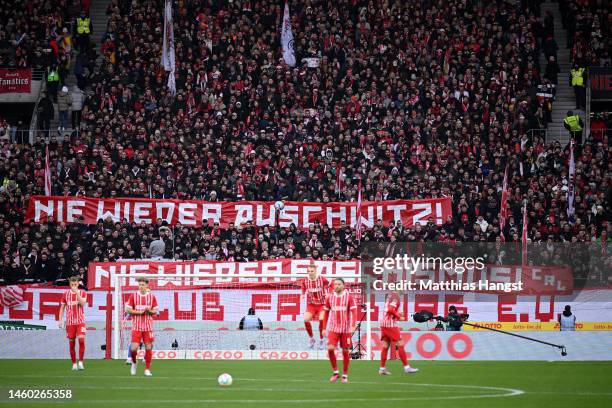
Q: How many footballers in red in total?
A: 5